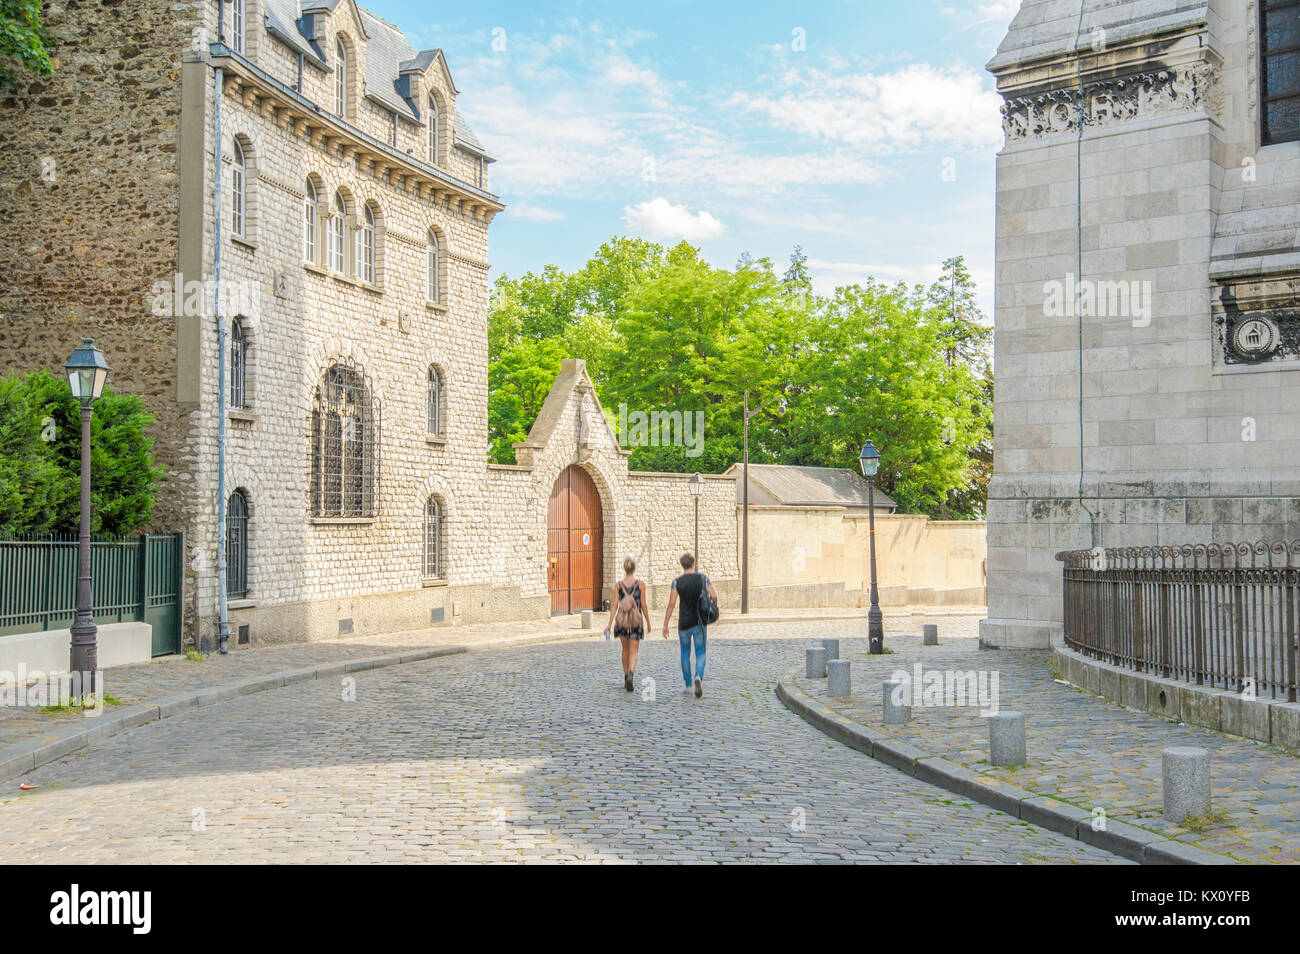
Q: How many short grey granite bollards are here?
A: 8